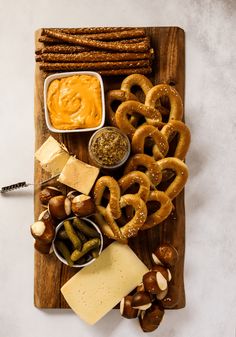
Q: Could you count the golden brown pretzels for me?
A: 6